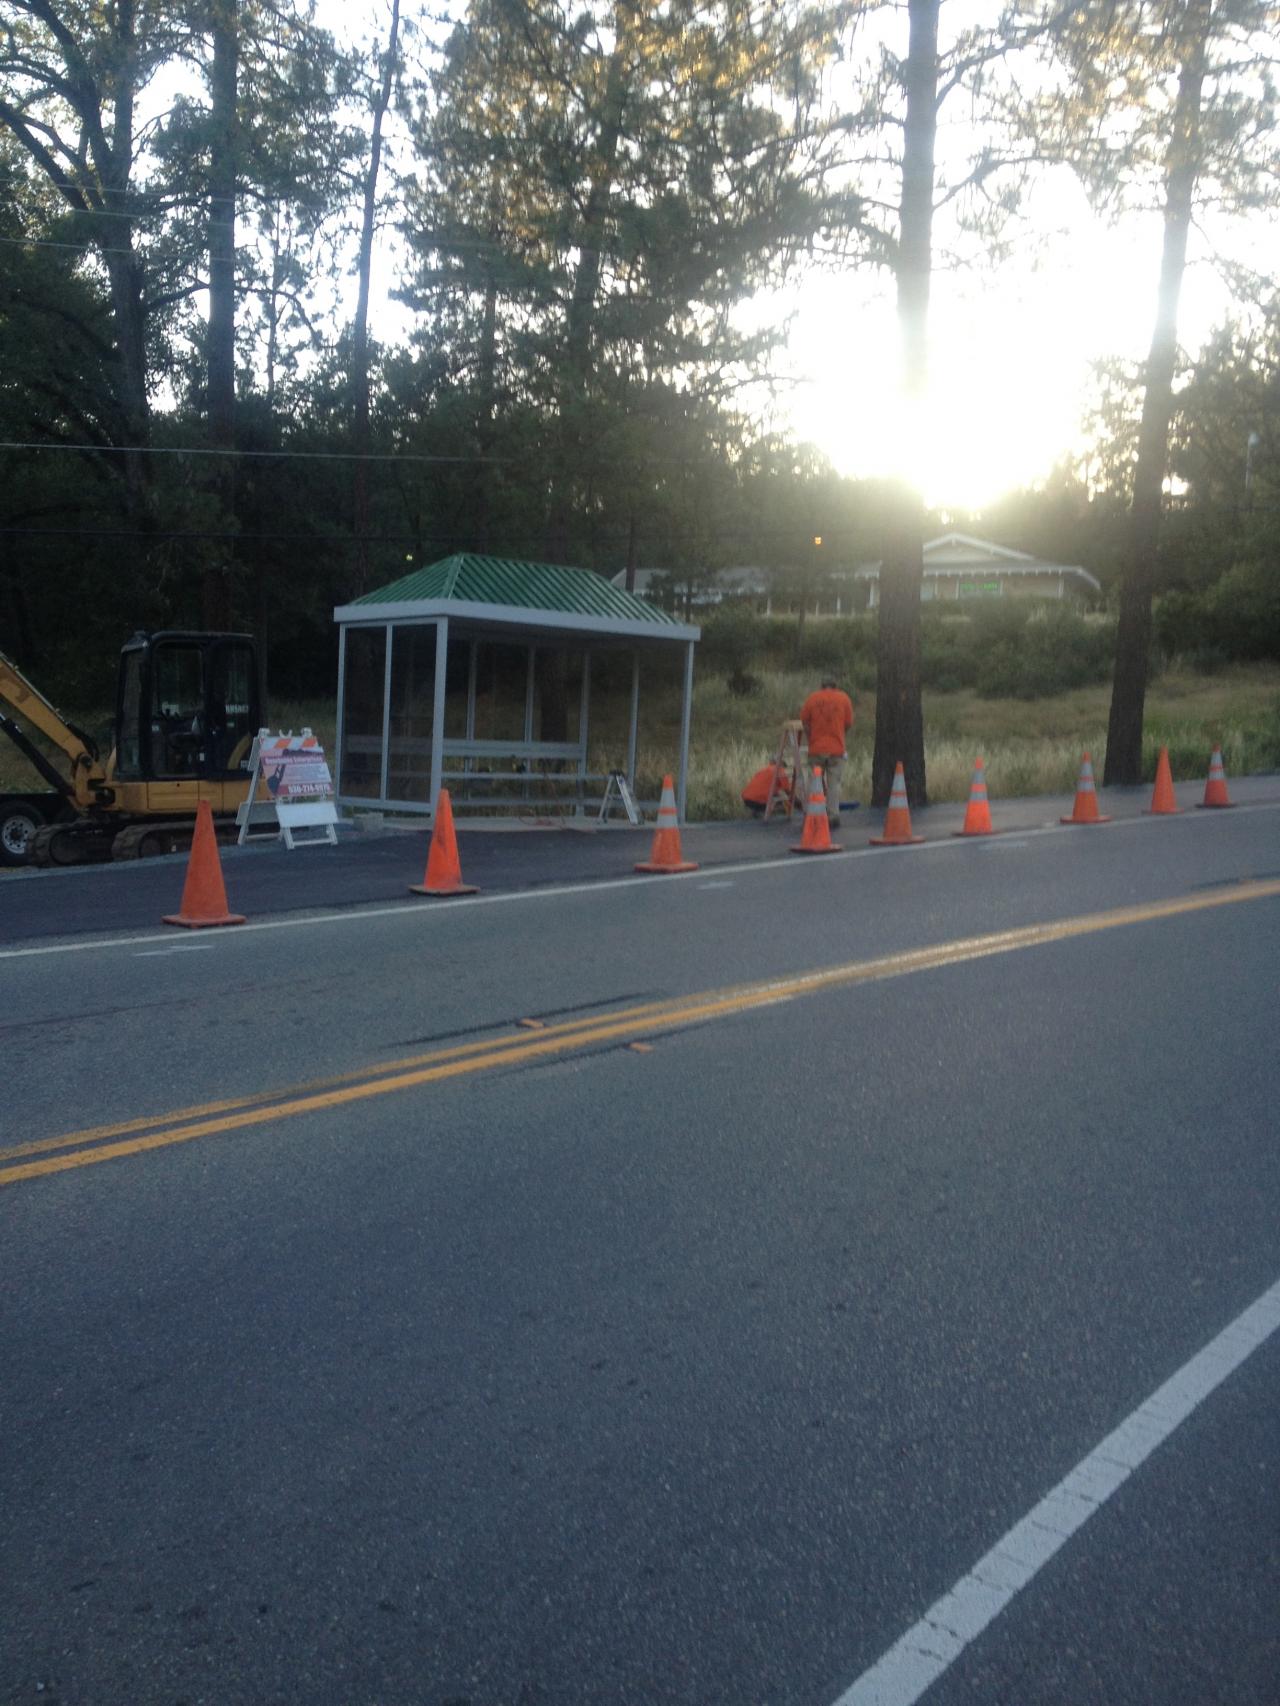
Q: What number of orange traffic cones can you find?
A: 9